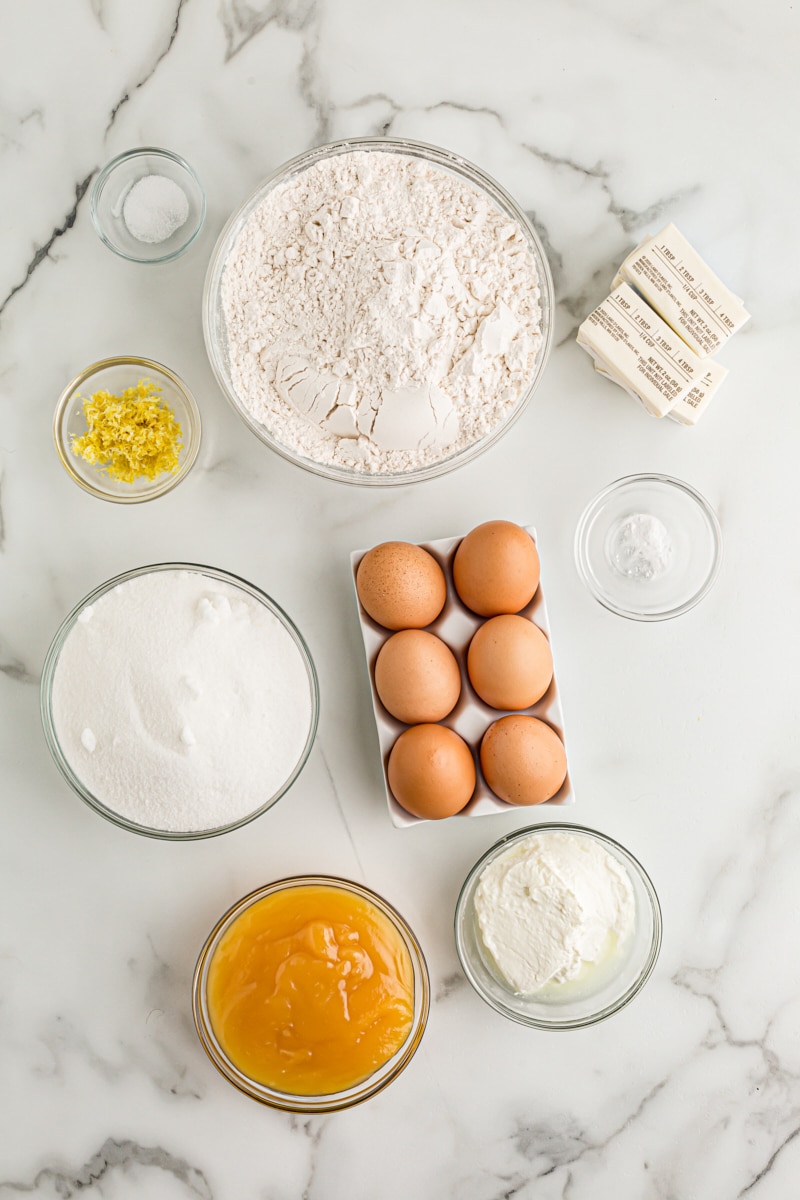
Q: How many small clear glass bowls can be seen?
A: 3